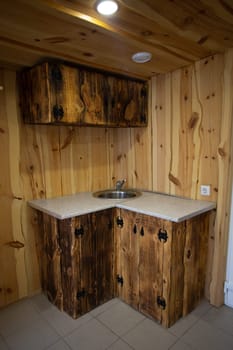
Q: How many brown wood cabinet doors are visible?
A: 5